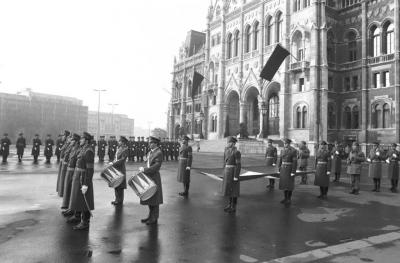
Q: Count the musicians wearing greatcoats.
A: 2